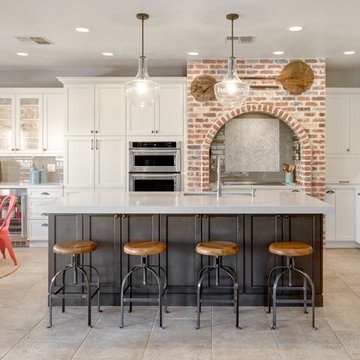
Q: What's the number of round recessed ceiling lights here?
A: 7